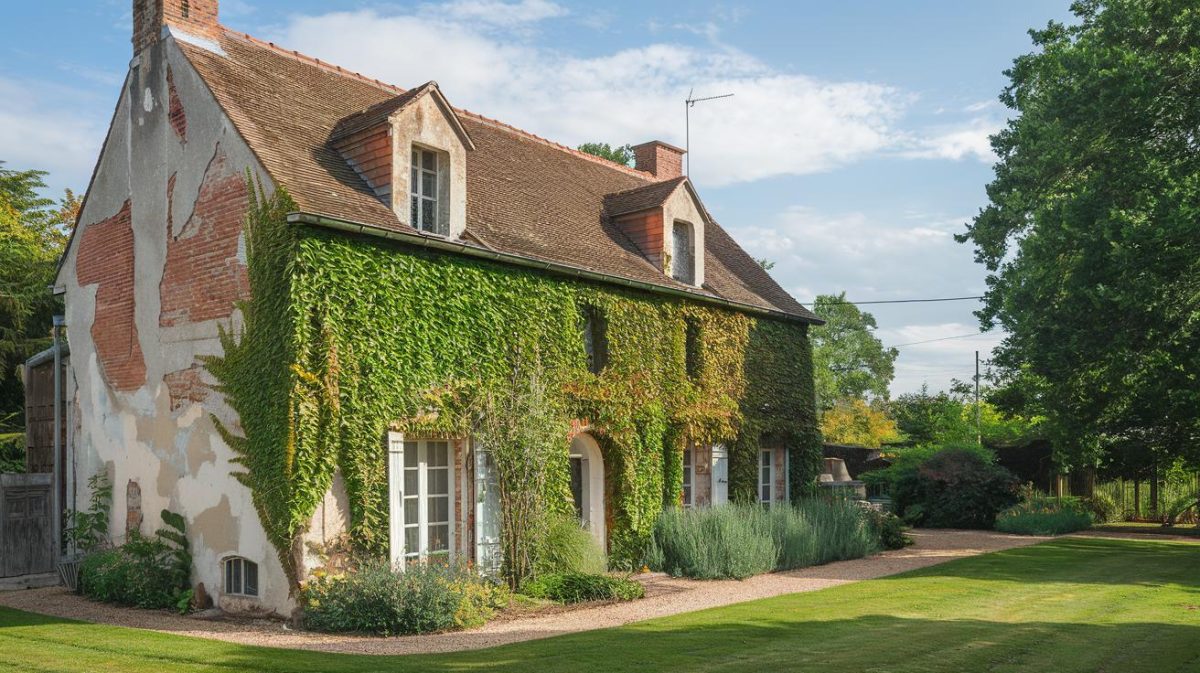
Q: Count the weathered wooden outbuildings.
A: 1